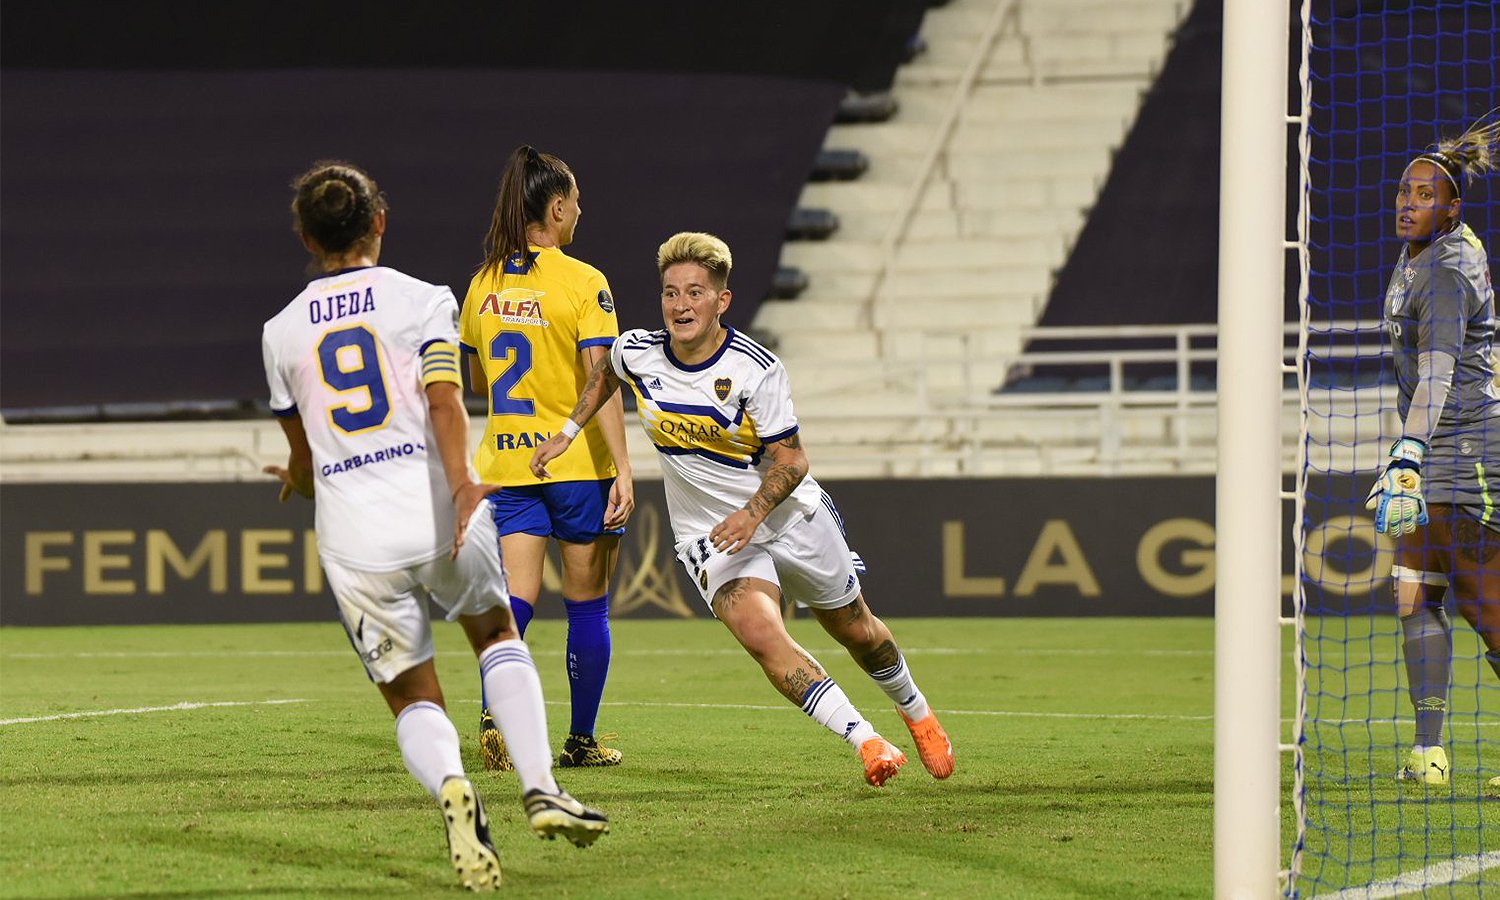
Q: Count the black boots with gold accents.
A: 2